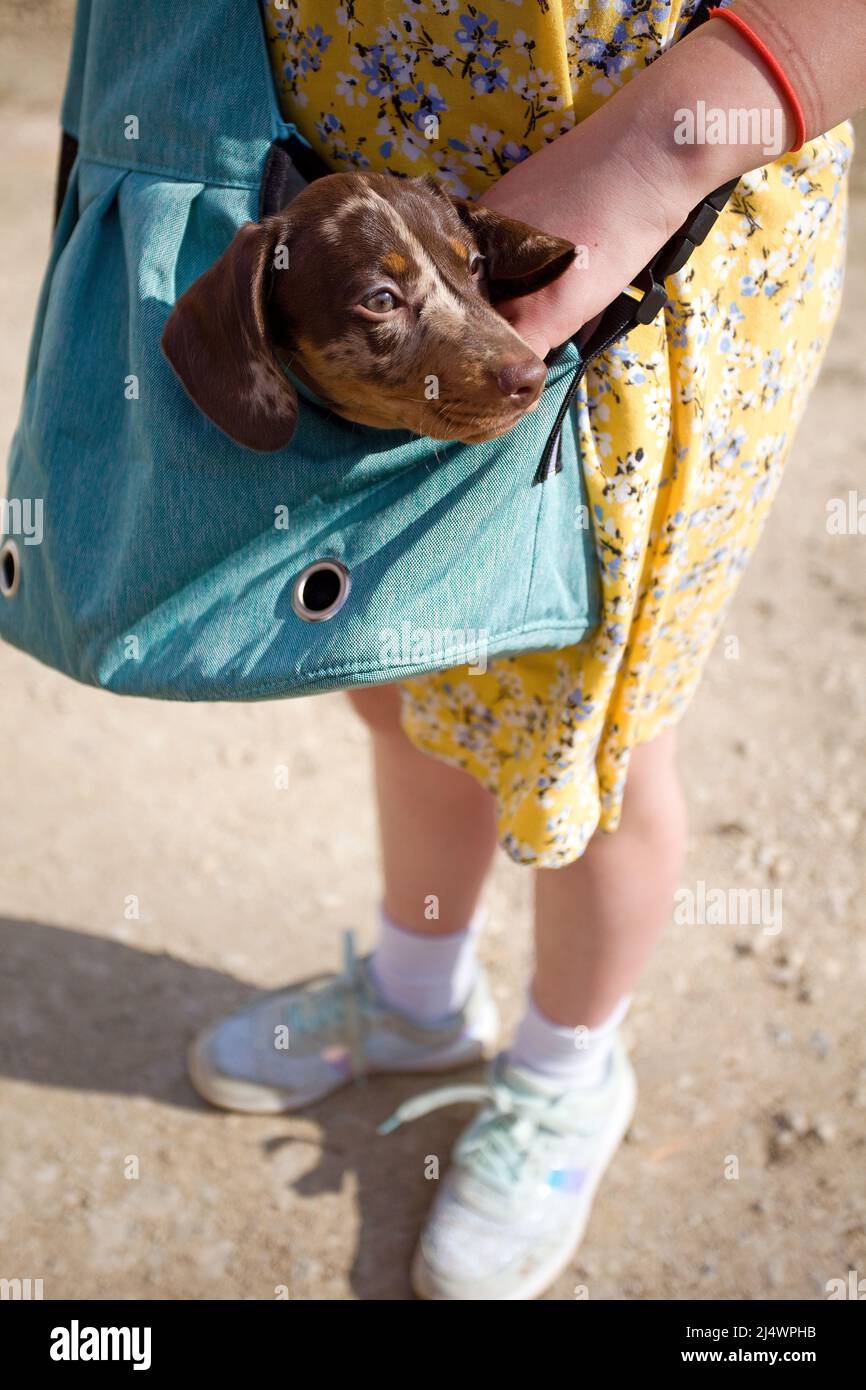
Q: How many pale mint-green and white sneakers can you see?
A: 2